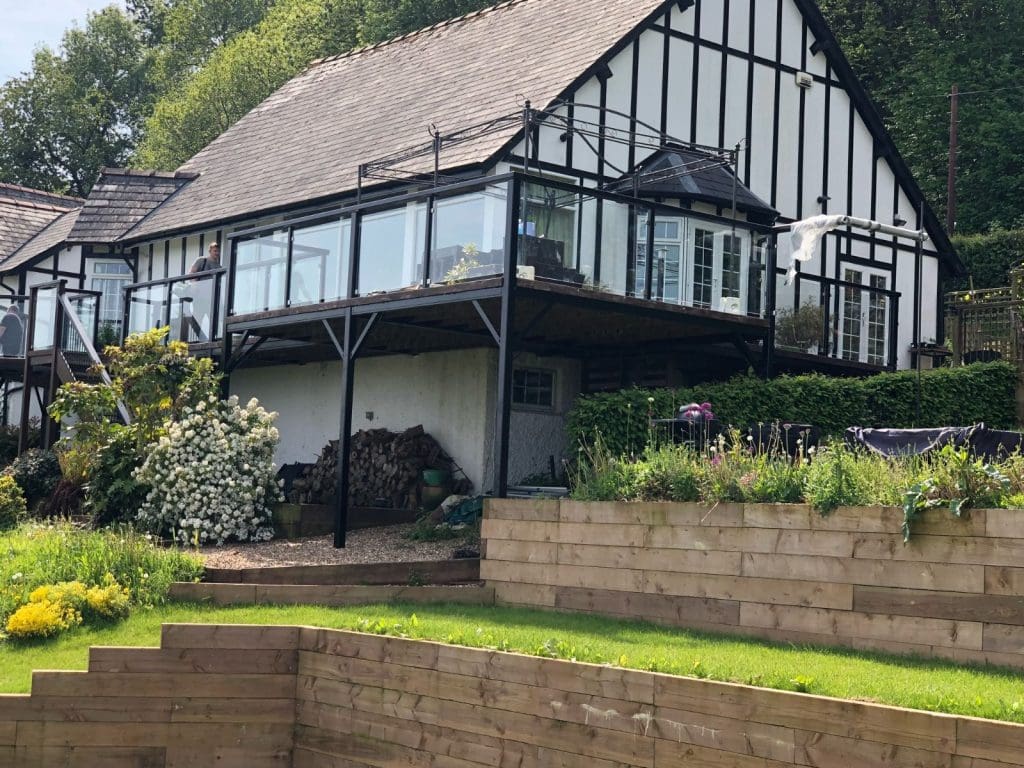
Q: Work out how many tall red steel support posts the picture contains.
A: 0